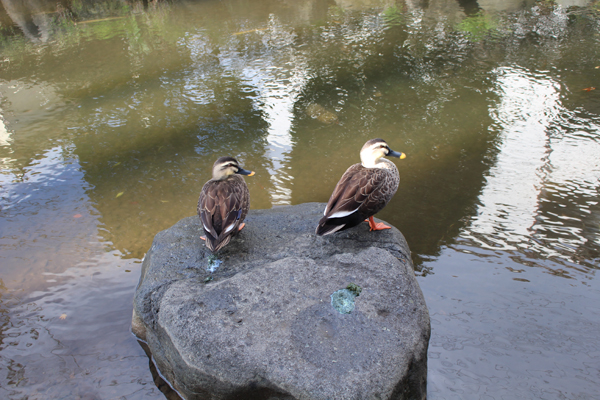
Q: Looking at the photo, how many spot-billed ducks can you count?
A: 2